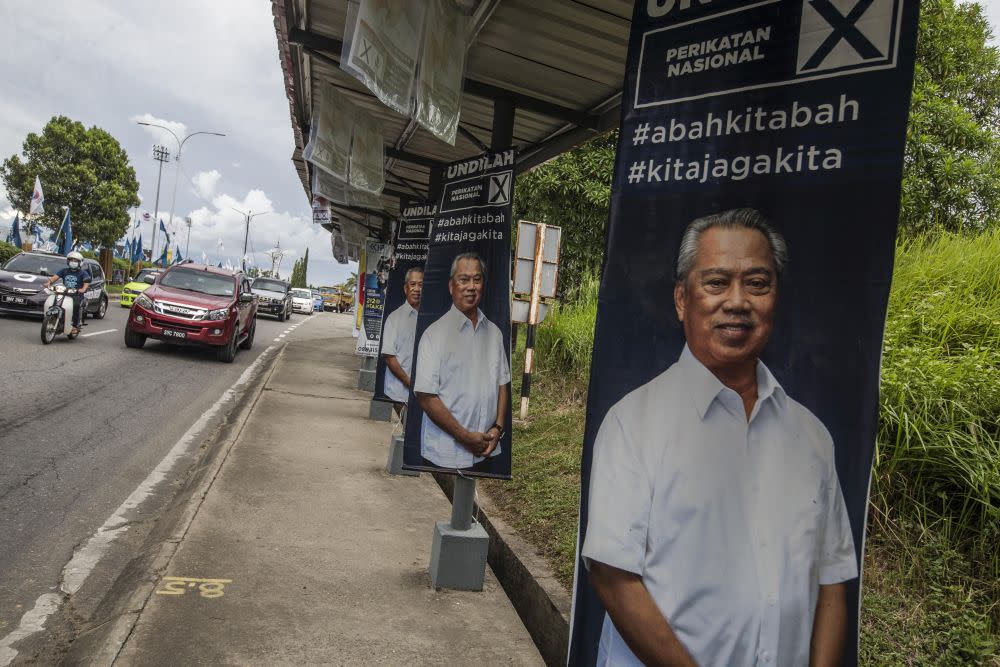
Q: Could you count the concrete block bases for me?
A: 4